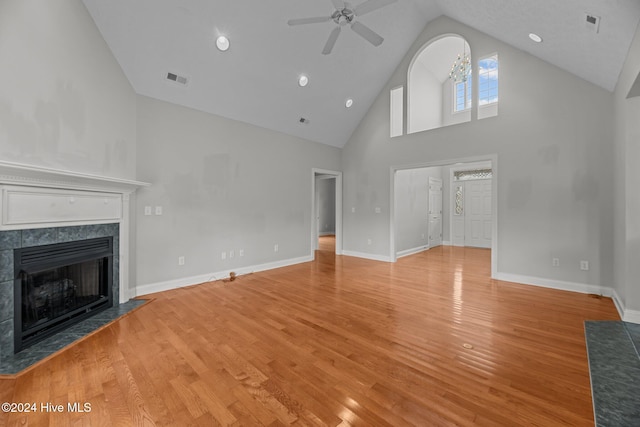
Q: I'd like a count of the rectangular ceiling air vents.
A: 3